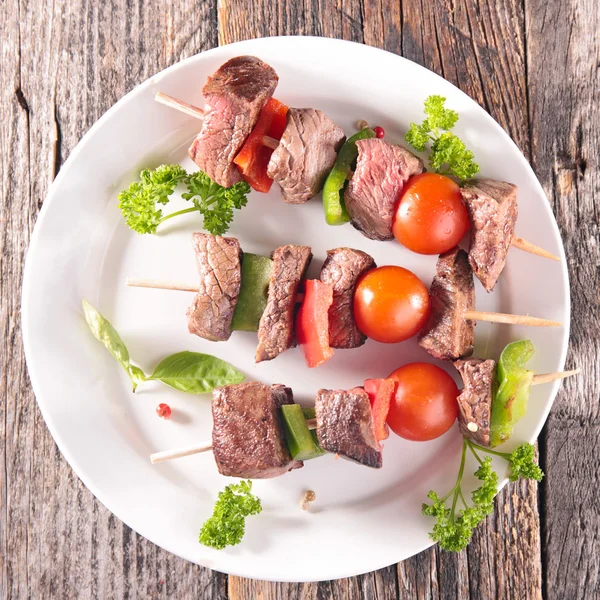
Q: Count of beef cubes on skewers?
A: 11